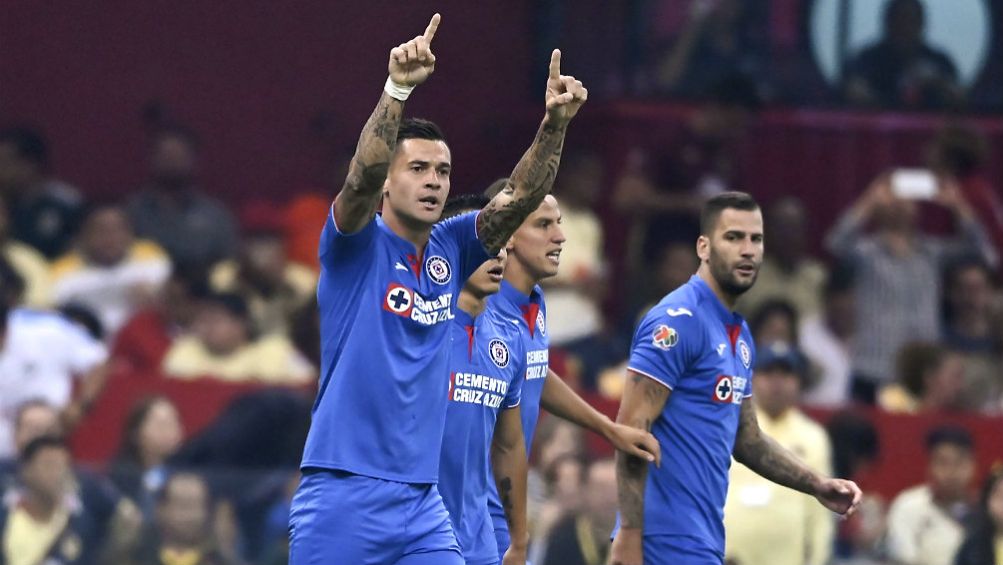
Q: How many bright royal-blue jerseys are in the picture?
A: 4